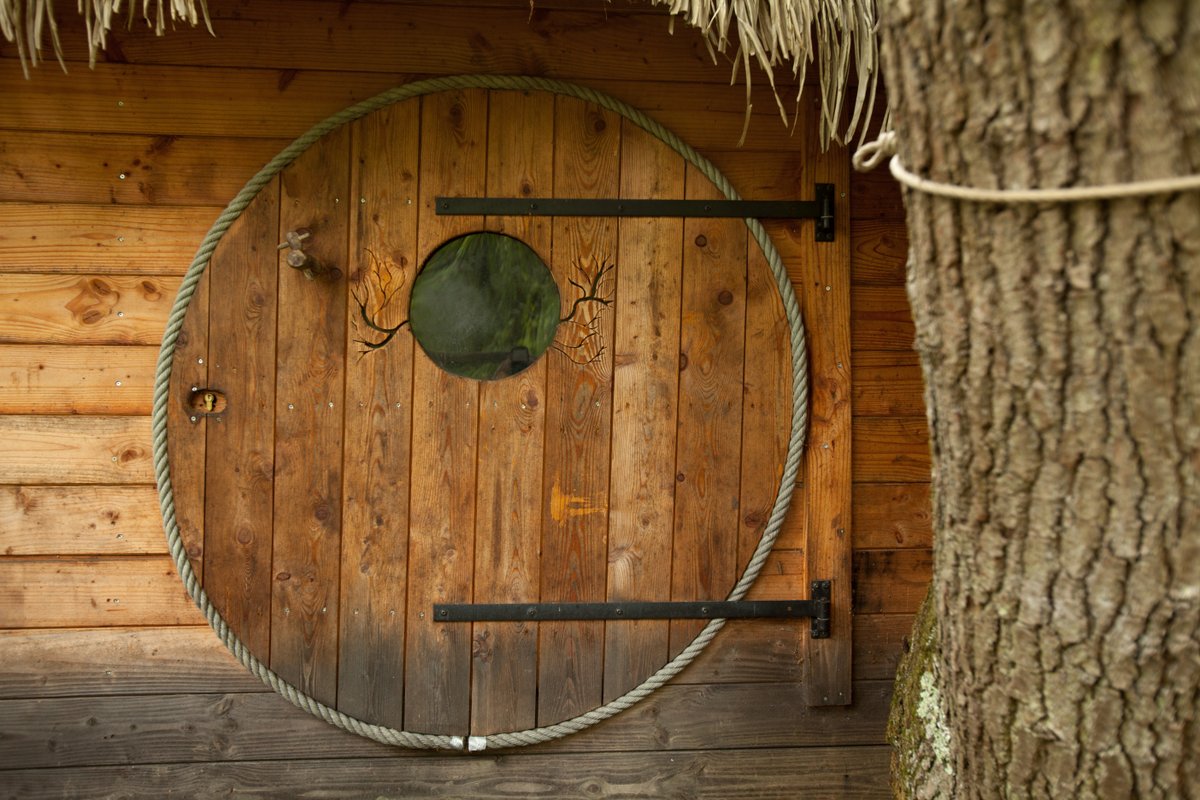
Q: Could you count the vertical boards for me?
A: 11